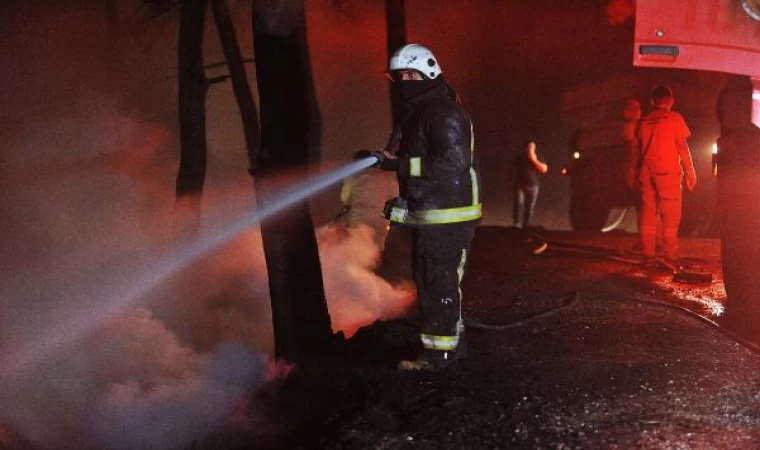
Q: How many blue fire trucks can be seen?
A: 0